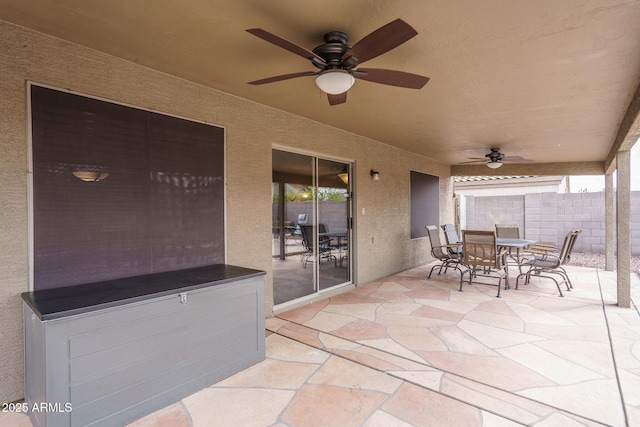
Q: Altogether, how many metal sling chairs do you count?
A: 6